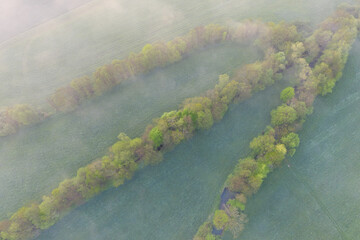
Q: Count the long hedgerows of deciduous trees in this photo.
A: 3